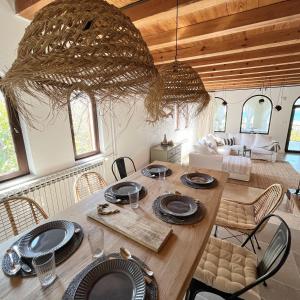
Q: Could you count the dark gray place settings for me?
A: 6